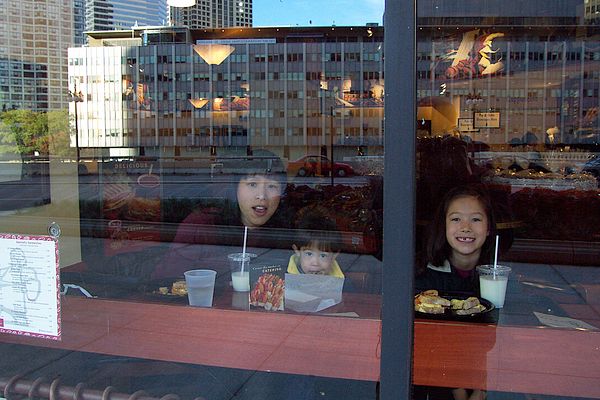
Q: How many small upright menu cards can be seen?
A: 1